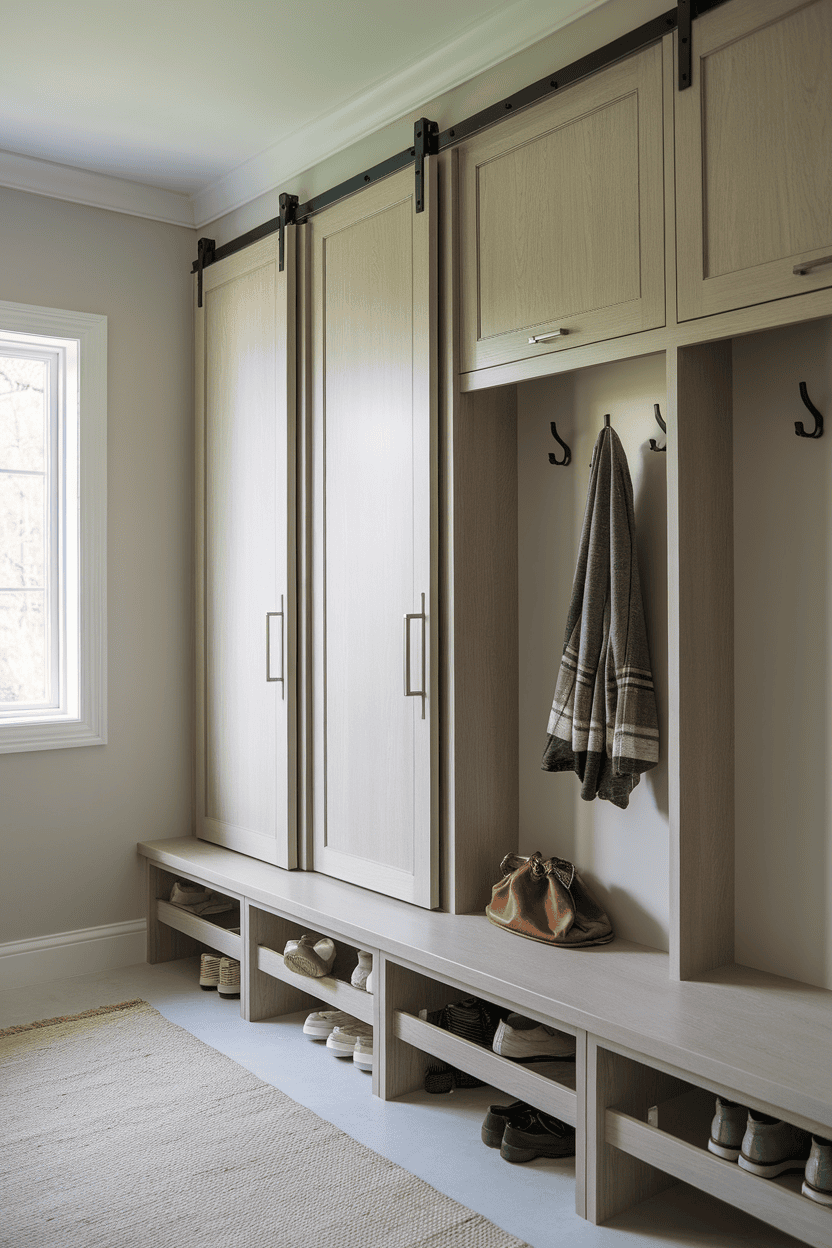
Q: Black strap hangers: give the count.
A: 4